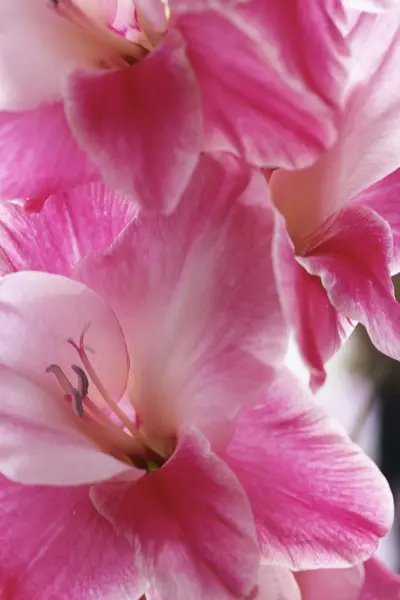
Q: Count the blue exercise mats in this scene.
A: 0